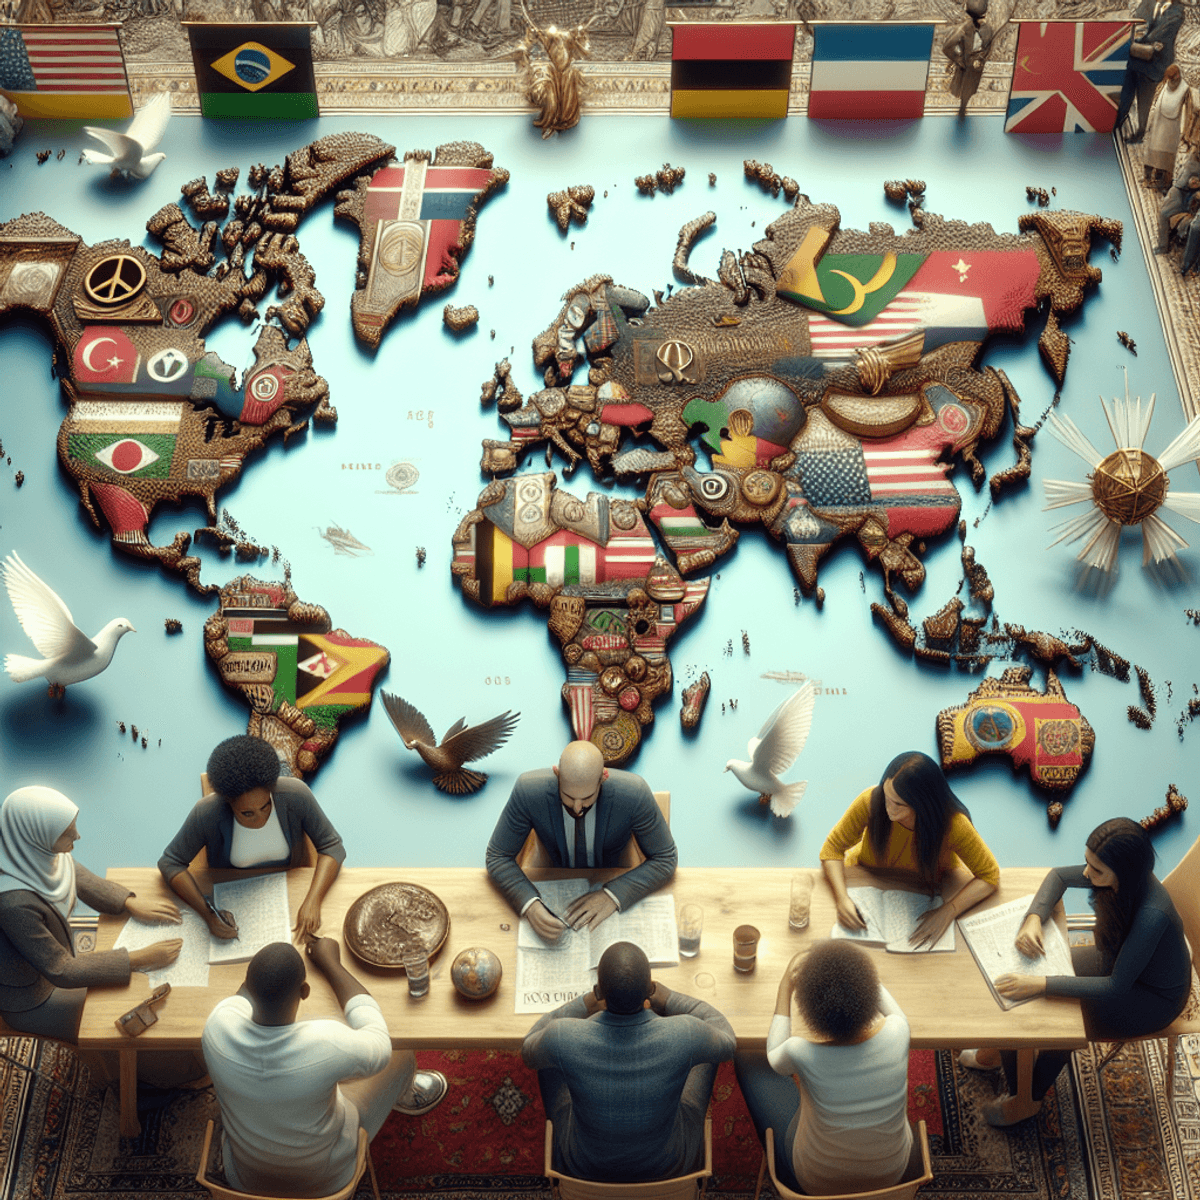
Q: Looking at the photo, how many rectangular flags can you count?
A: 5